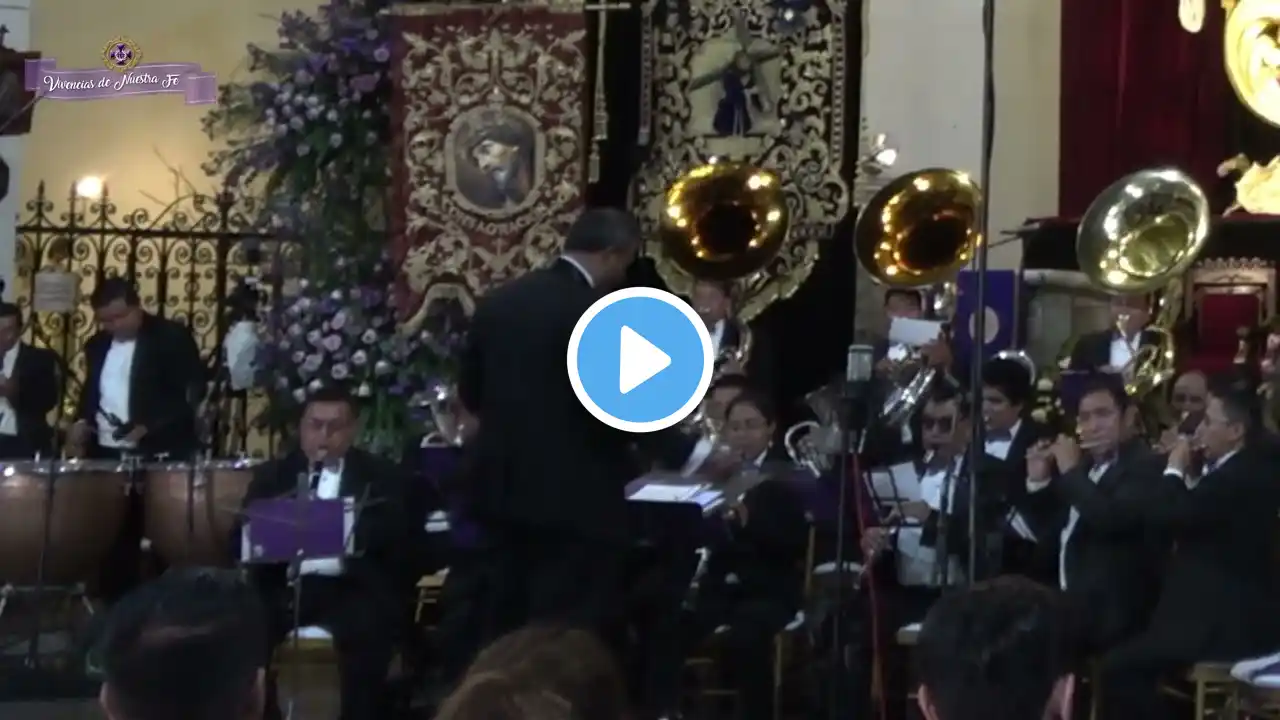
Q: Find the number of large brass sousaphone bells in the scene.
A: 3